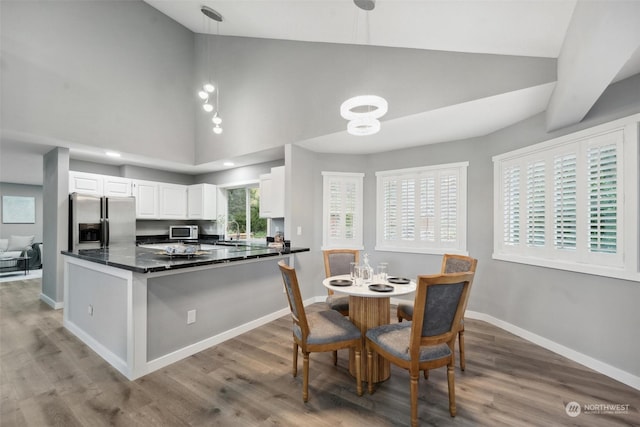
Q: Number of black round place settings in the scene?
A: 3